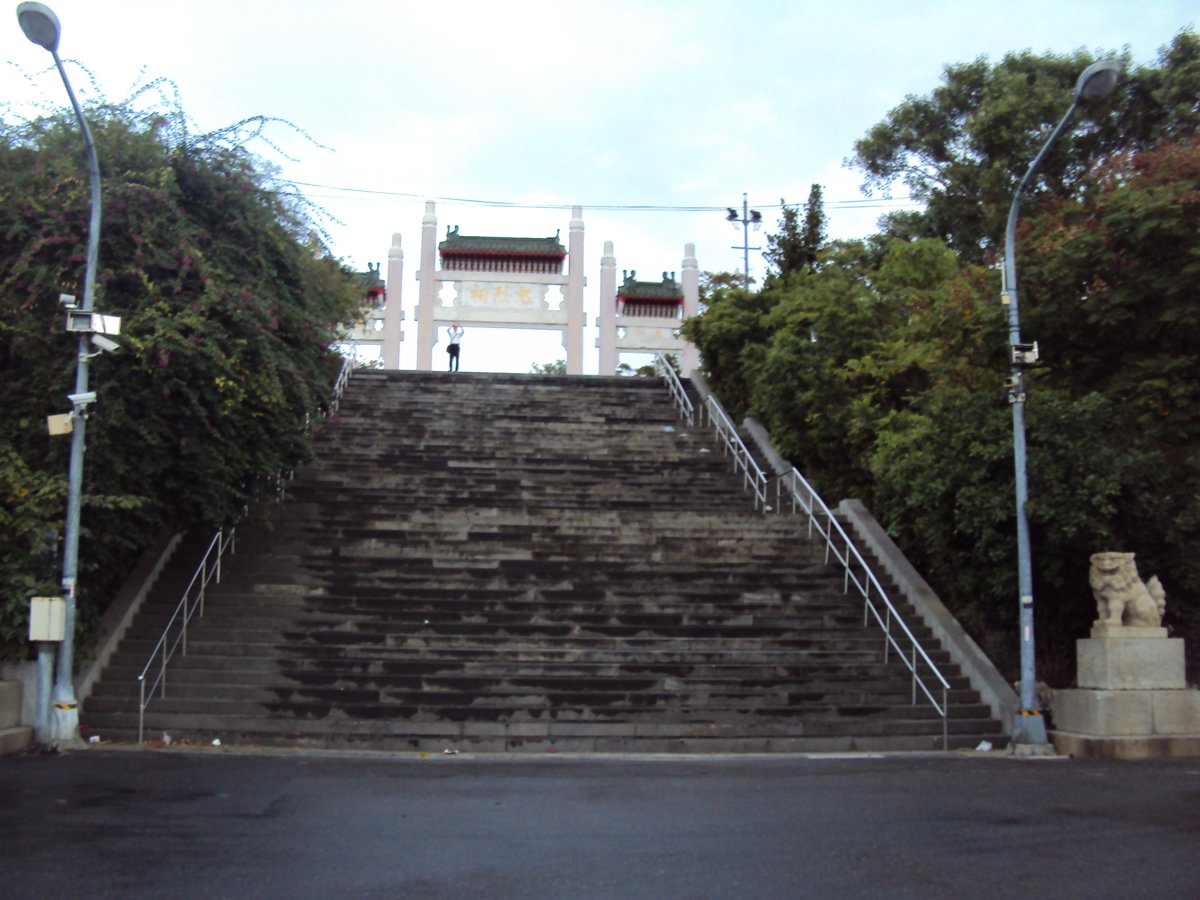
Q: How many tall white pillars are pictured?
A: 5